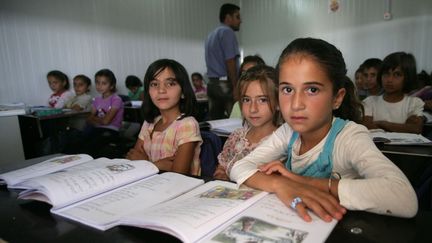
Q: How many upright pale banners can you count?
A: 0